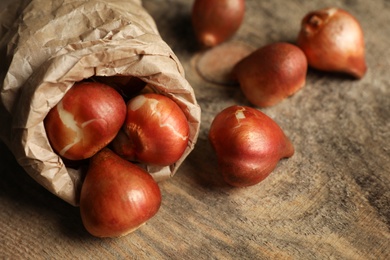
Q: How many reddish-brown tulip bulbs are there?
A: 7